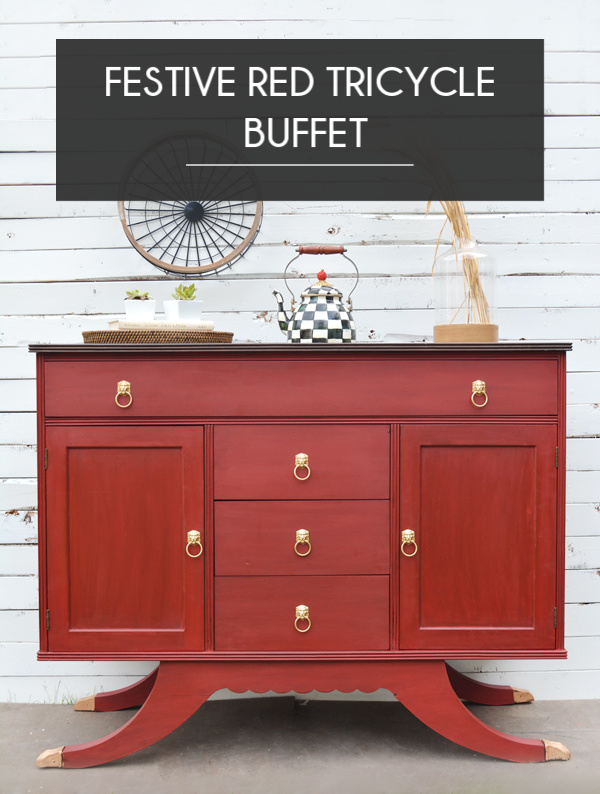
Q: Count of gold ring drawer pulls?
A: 7